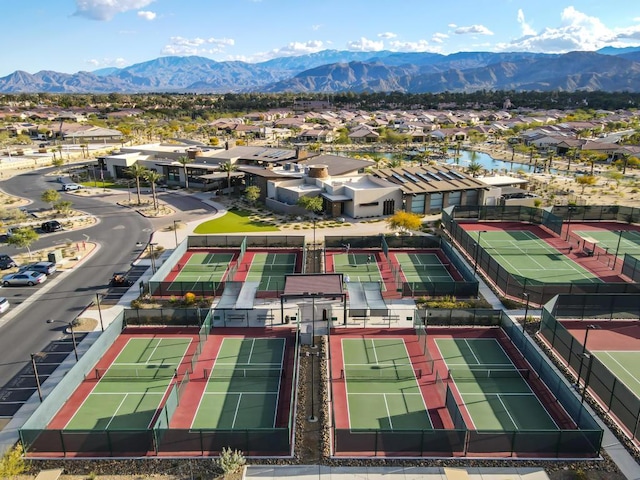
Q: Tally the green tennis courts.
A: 11